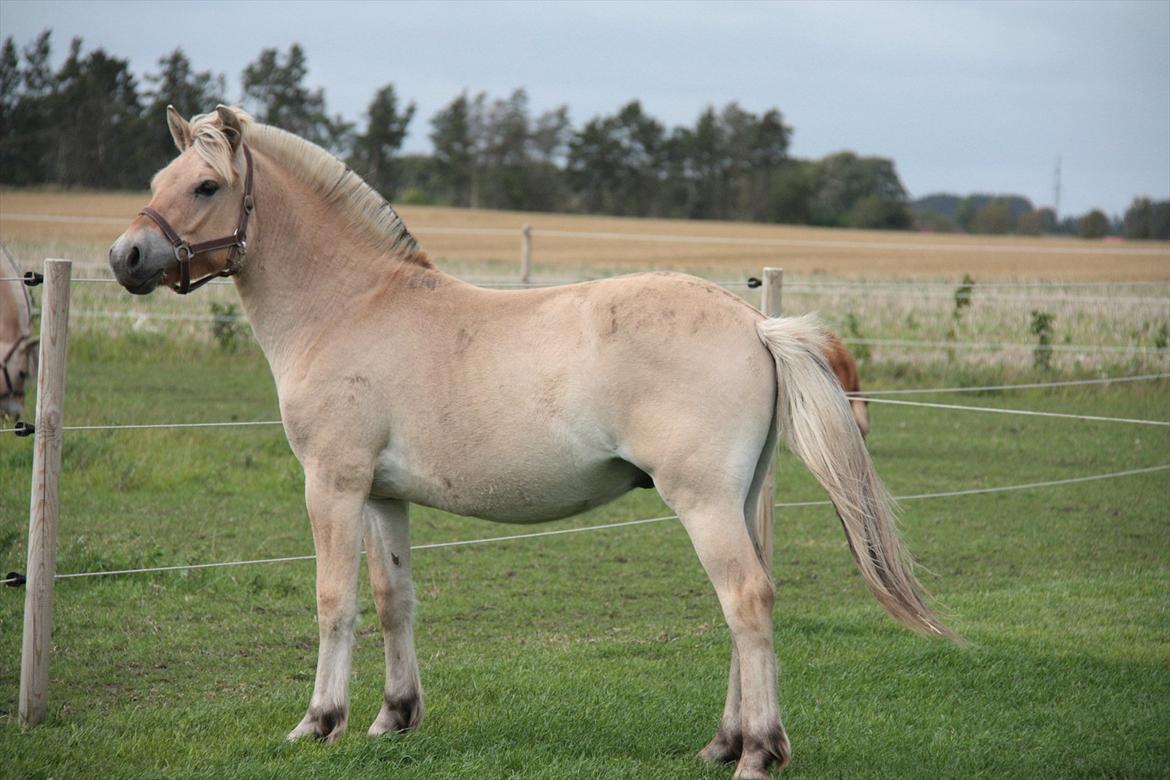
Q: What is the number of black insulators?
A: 4